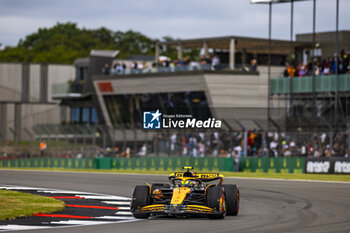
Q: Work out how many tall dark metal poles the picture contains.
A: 4